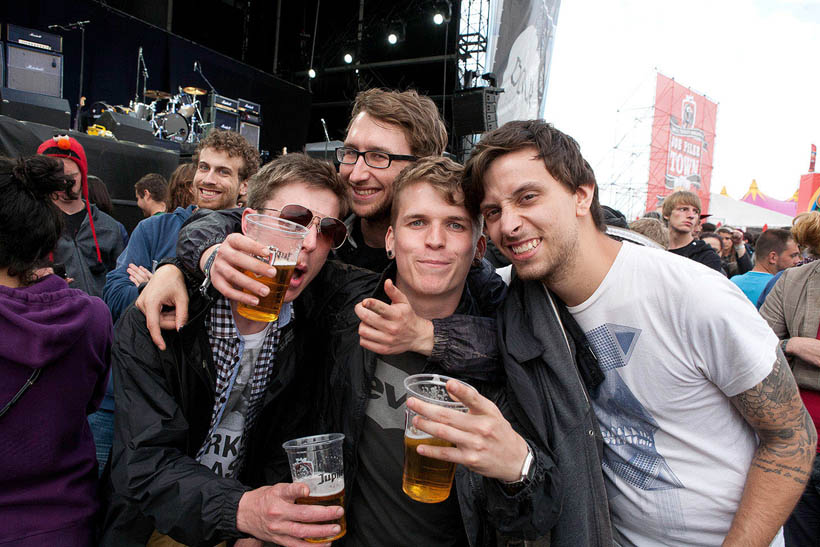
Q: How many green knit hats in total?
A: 0